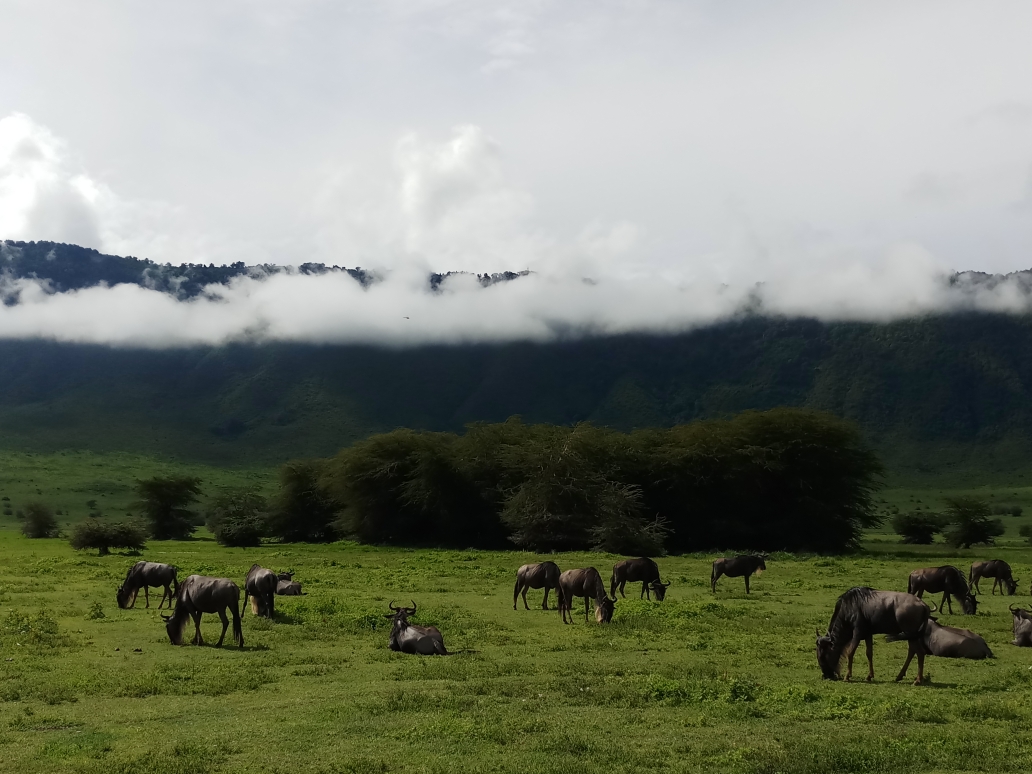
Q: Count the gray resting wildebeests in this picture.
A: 4